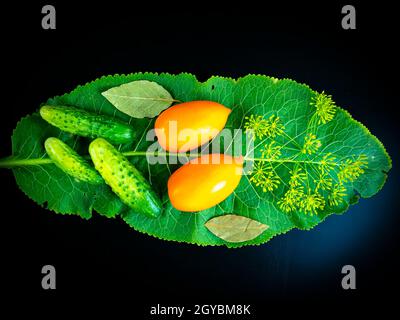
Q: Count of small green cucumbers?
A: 3